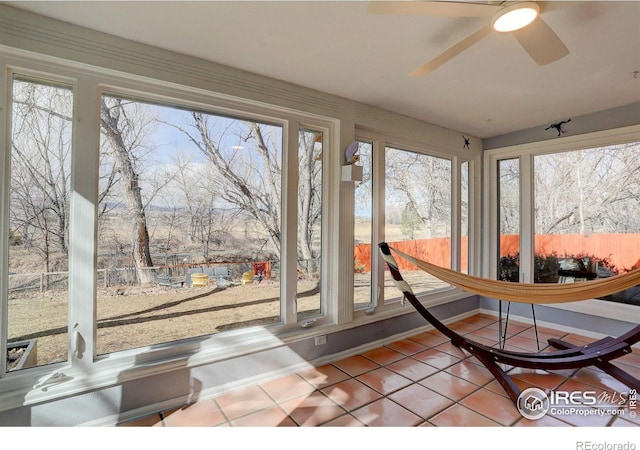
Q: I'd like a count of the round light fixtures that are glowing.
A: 1